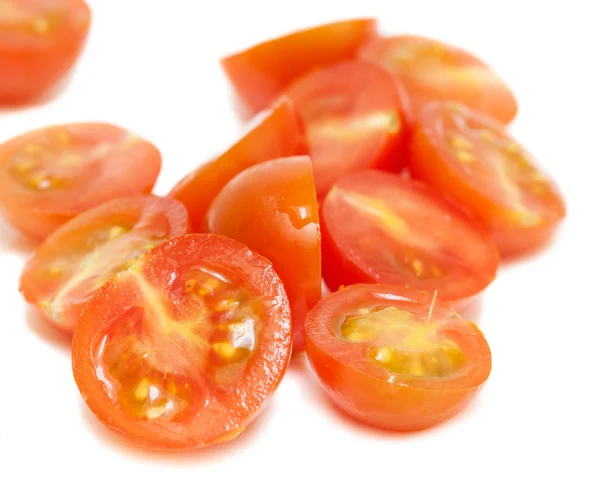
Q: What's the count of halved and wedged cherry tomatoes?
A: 12